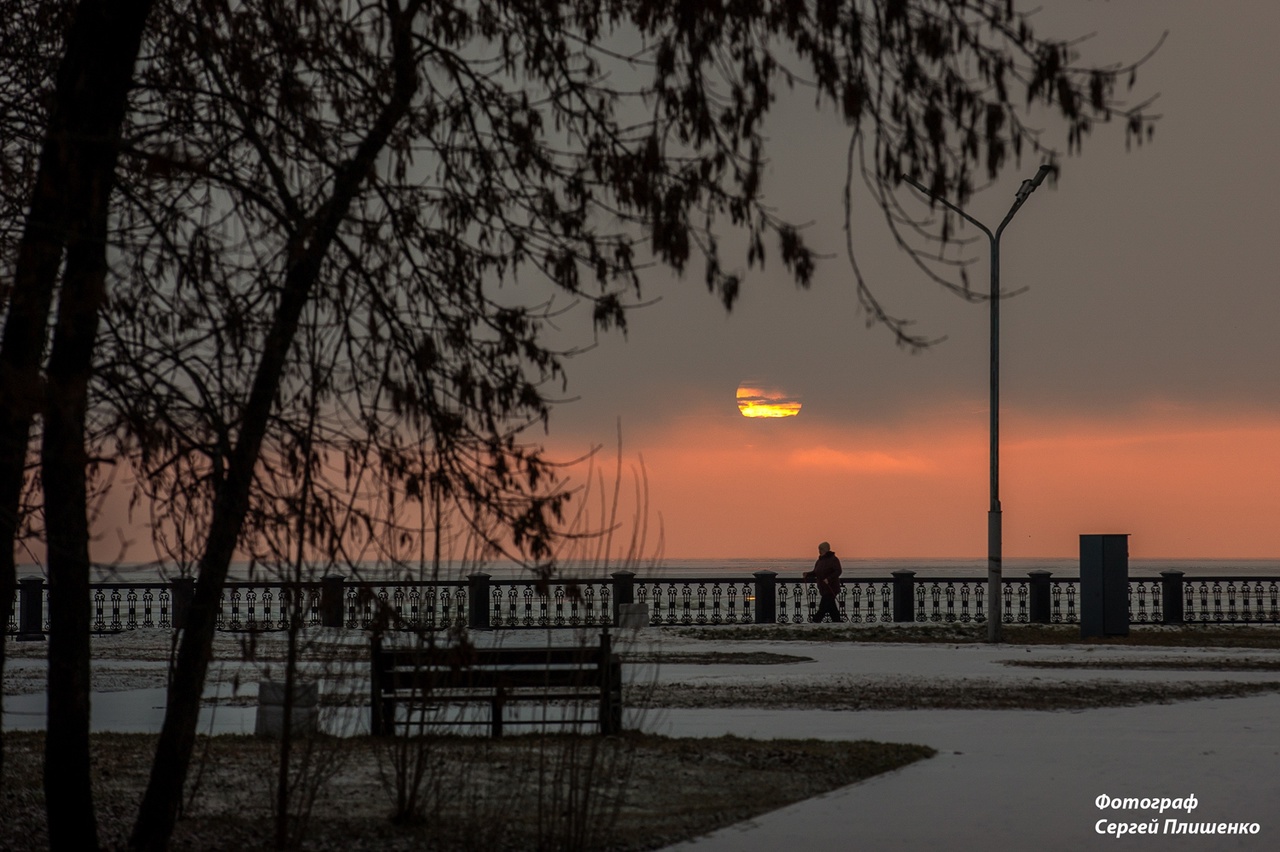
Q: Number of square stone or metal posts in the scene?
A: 9